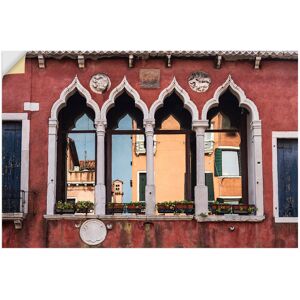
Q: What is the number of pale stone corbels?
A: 6